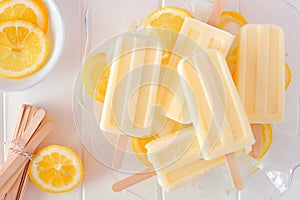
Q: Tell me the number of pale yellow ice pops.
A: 5